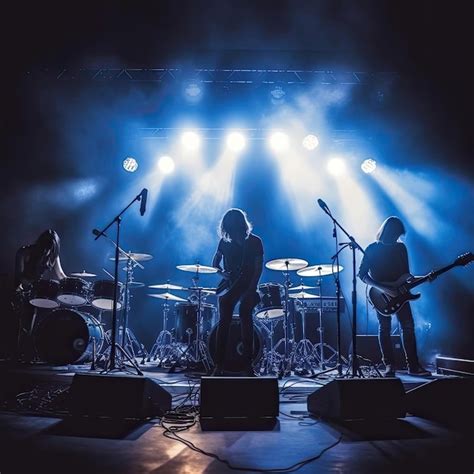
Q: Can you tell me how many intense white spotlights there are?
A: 8